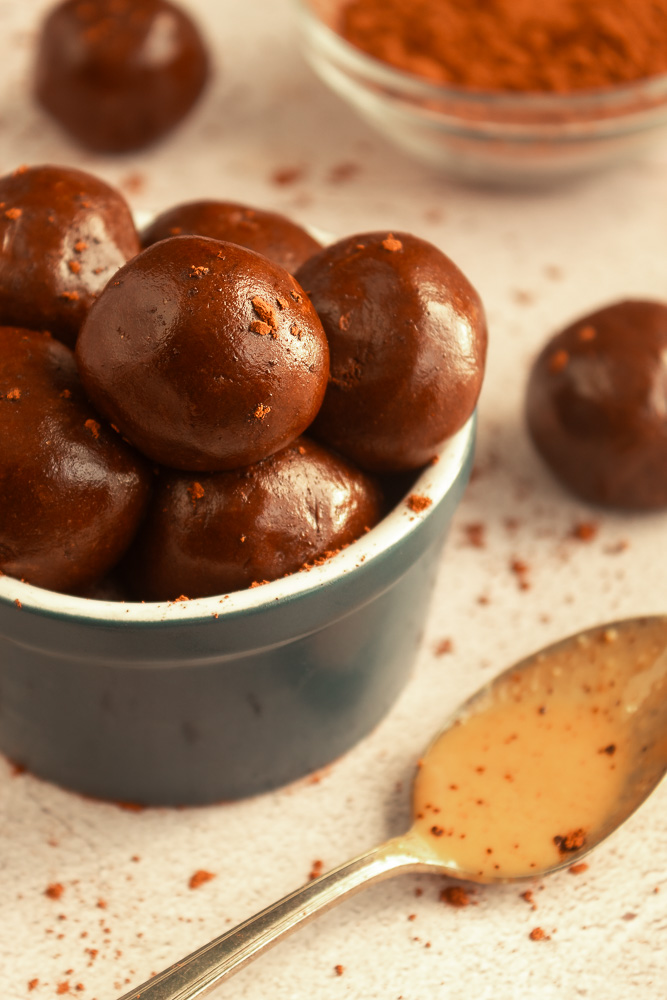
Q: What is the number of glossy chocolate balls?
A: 8